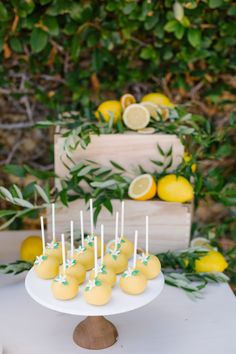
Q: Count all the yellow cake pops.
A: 12